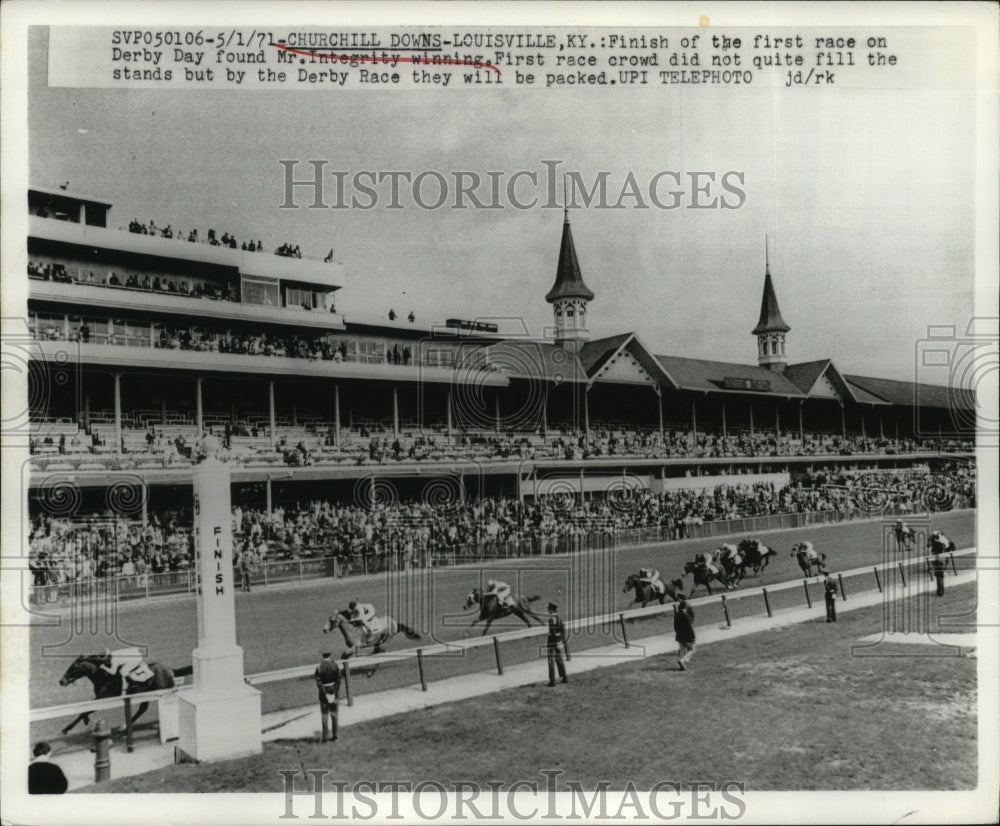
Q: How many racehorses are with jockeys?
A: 10